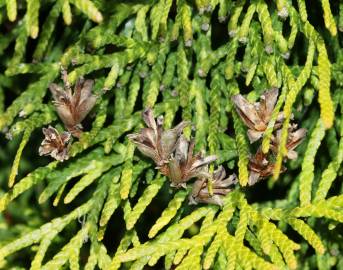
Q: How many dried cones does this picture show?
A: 8